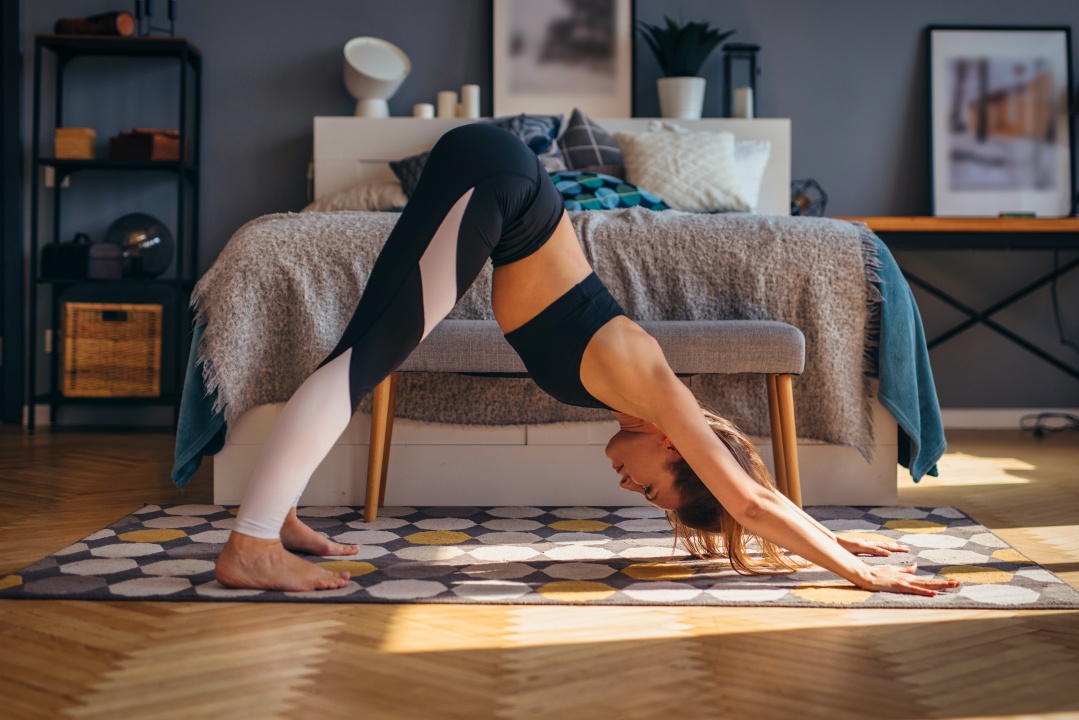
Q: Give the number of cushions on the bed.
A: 7